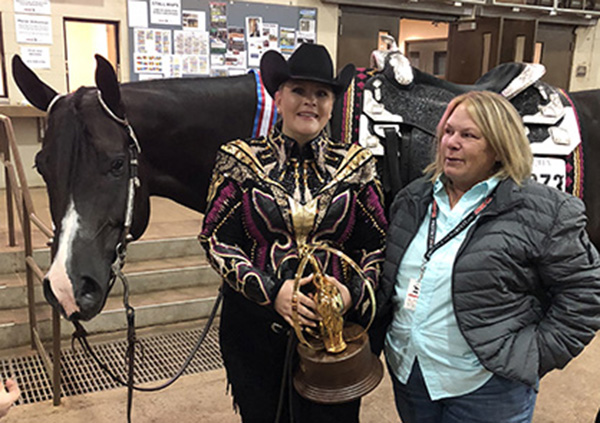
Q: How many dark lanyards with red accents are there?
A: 1